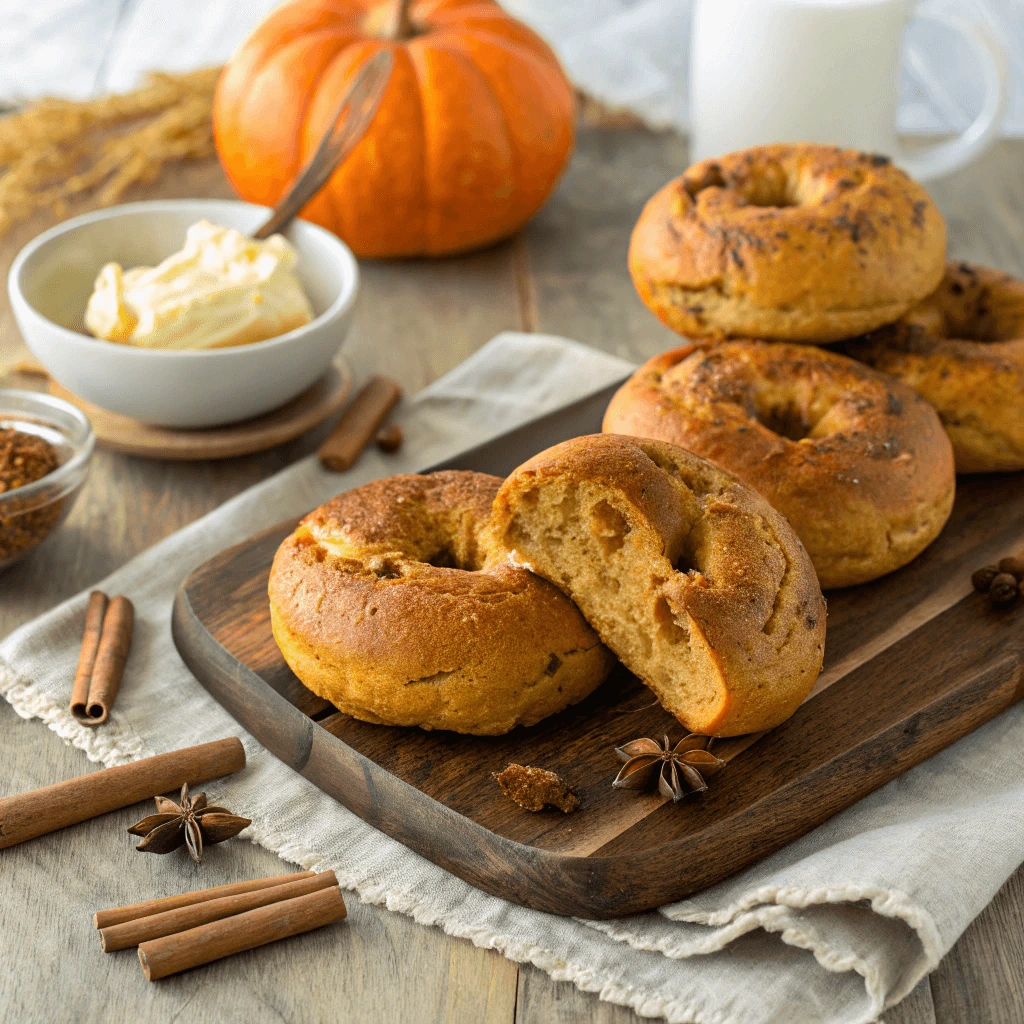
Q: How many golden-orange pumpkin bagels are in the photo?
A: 5